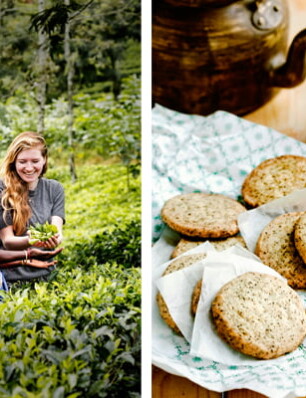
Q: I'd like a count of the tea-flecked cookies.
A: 8